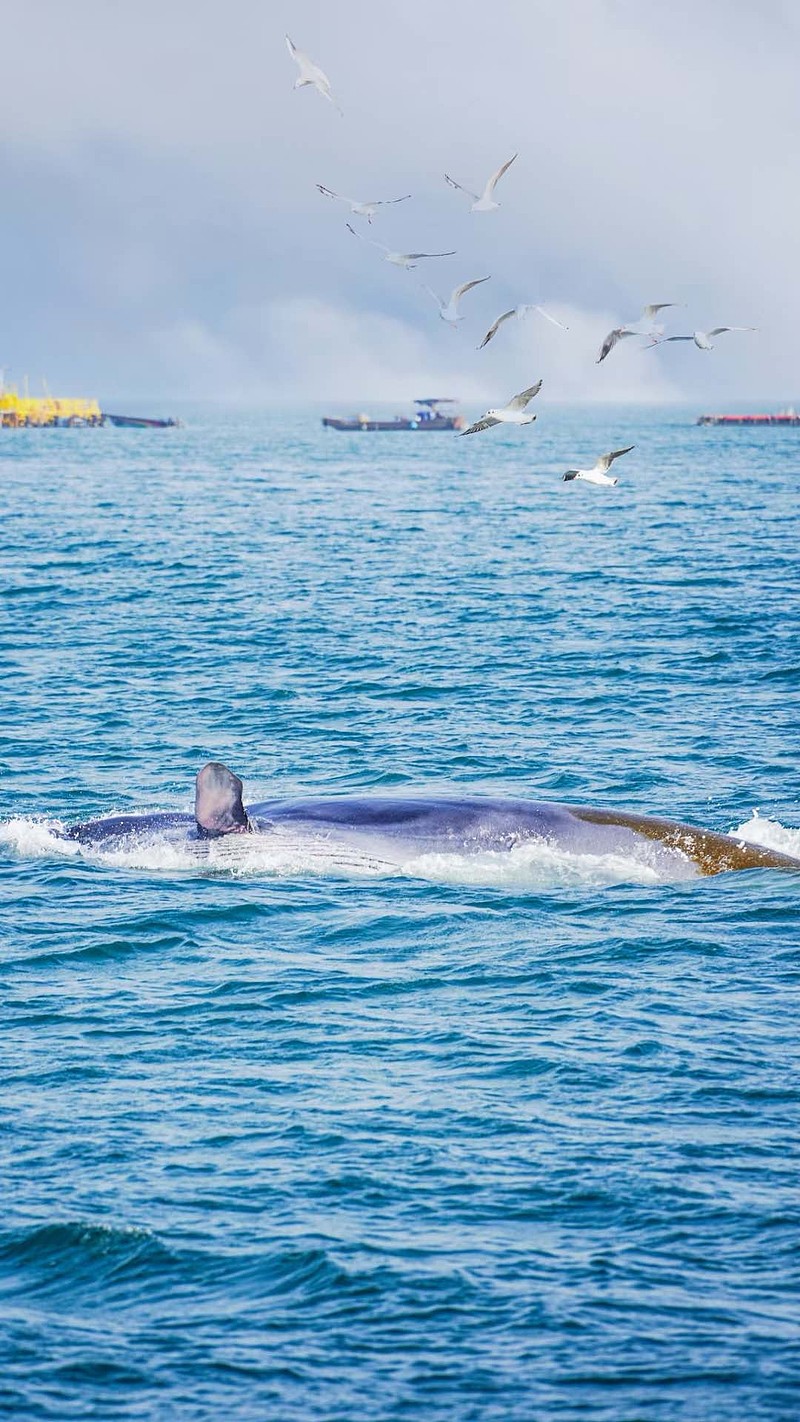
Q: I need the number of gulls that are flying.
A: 10